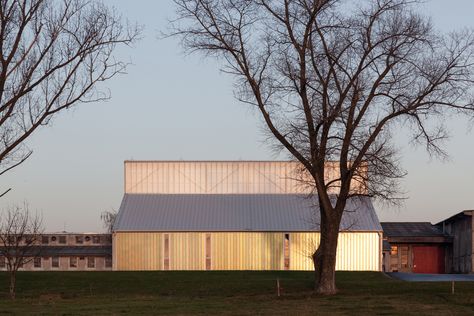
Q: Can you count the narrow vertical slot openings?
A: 3